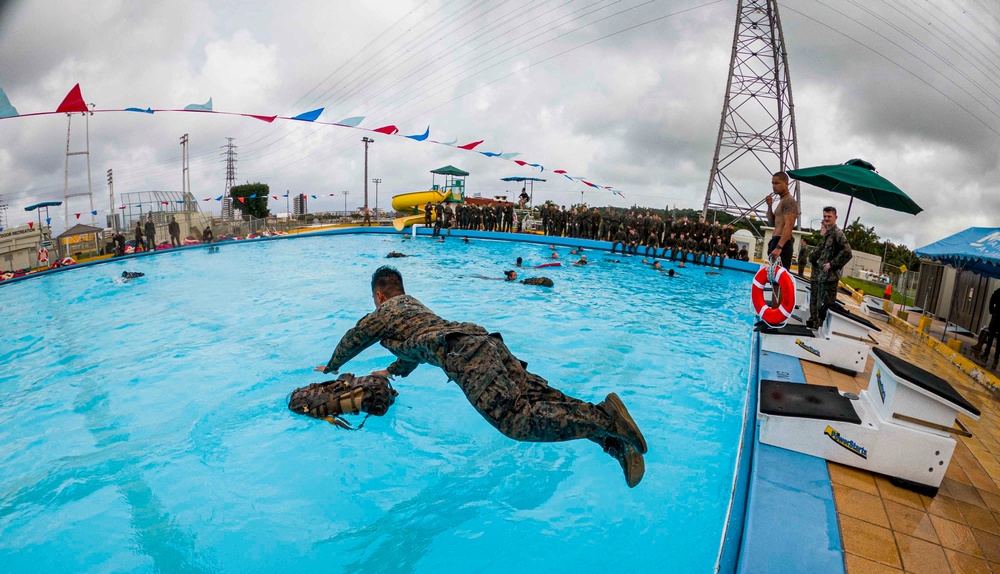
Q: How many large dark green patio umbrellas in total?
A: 1